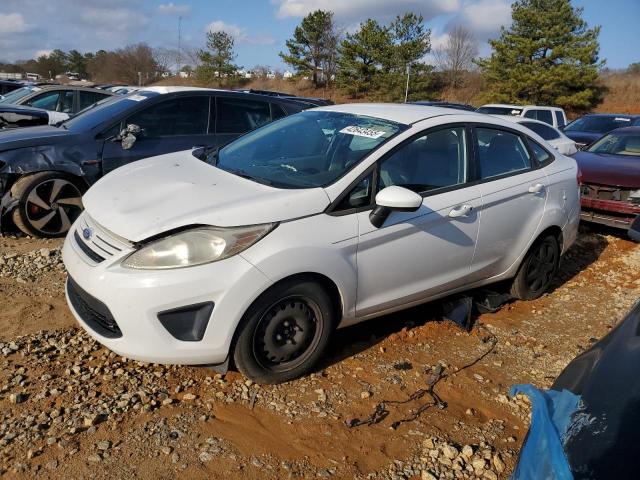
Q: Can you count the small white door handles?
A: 2